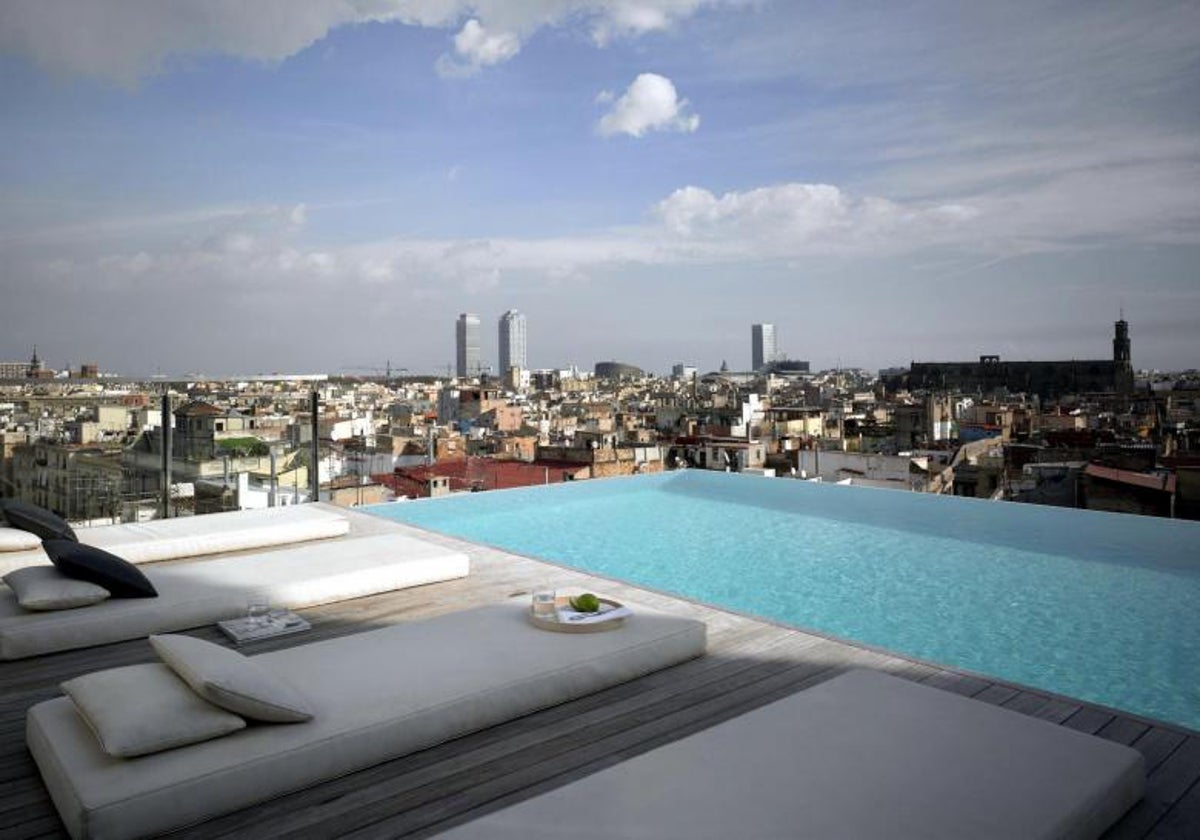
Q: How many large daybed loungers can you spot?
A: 4